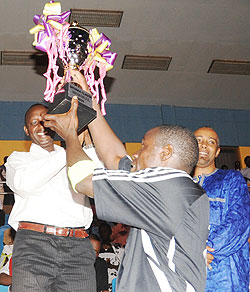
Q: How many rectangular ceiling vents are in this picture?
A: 4